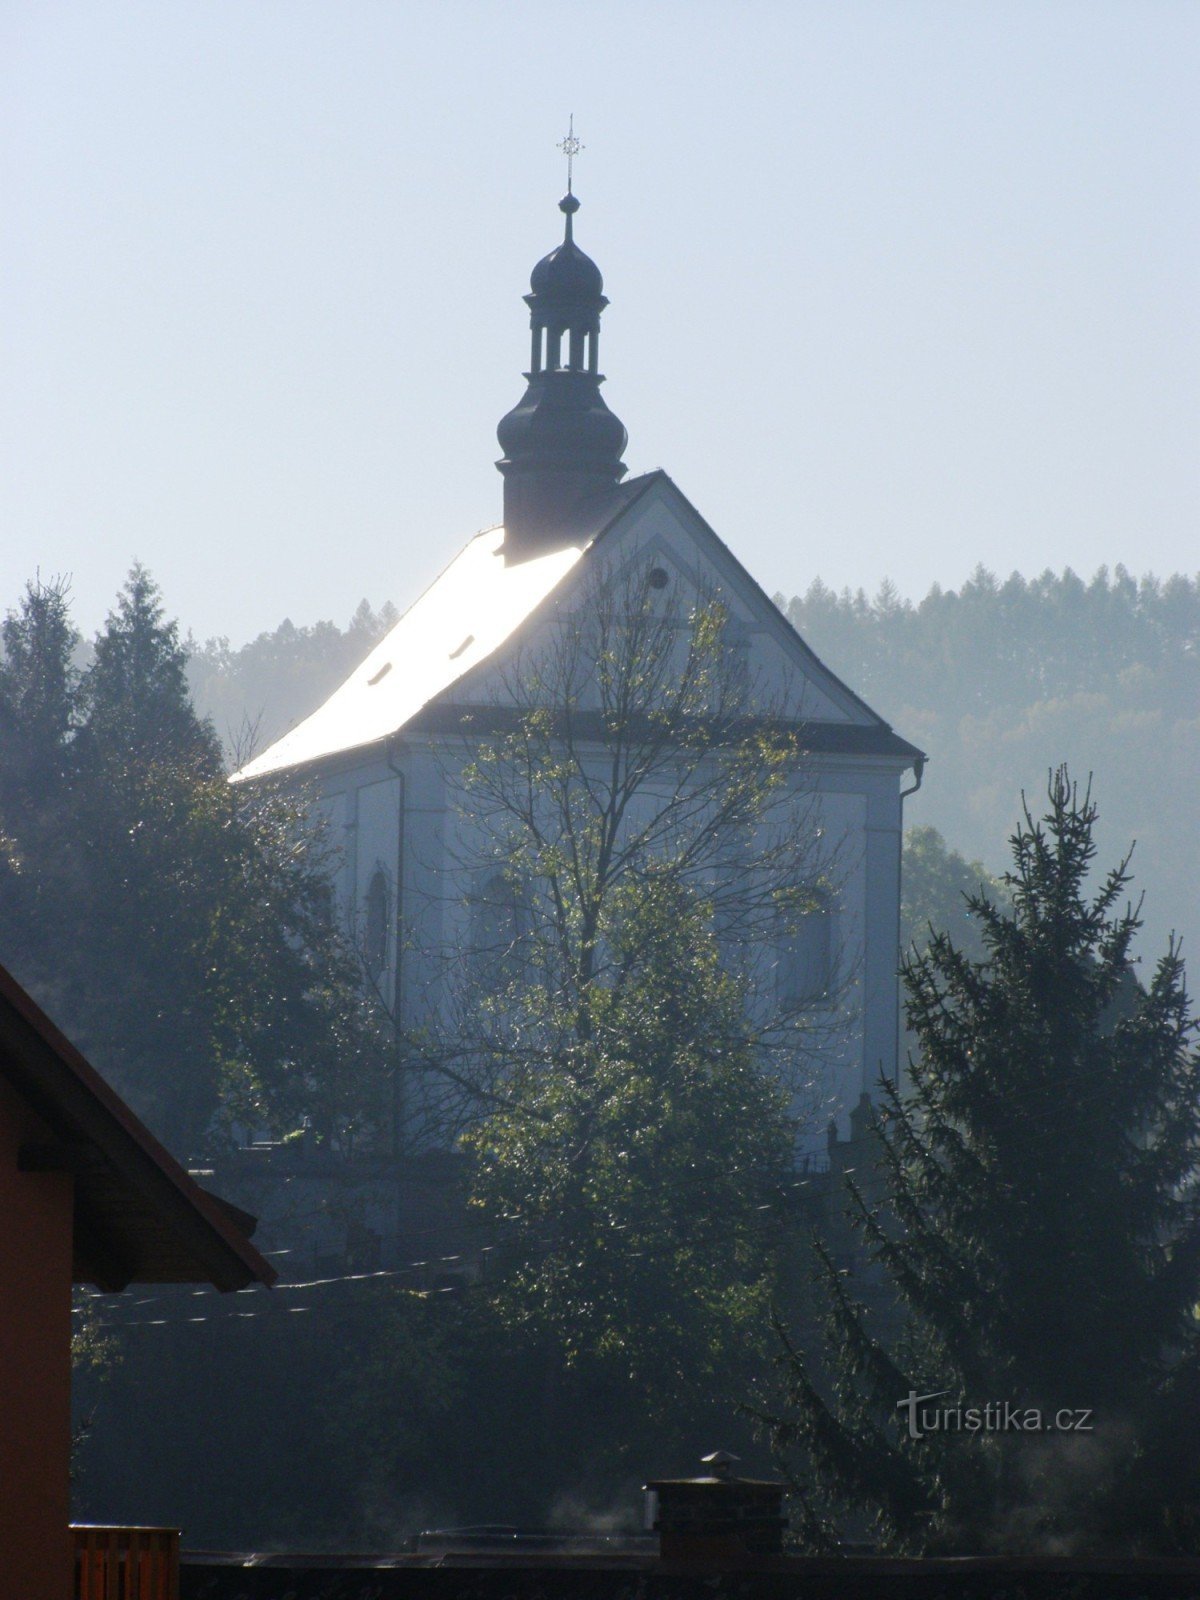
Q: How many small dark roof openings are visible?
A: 2